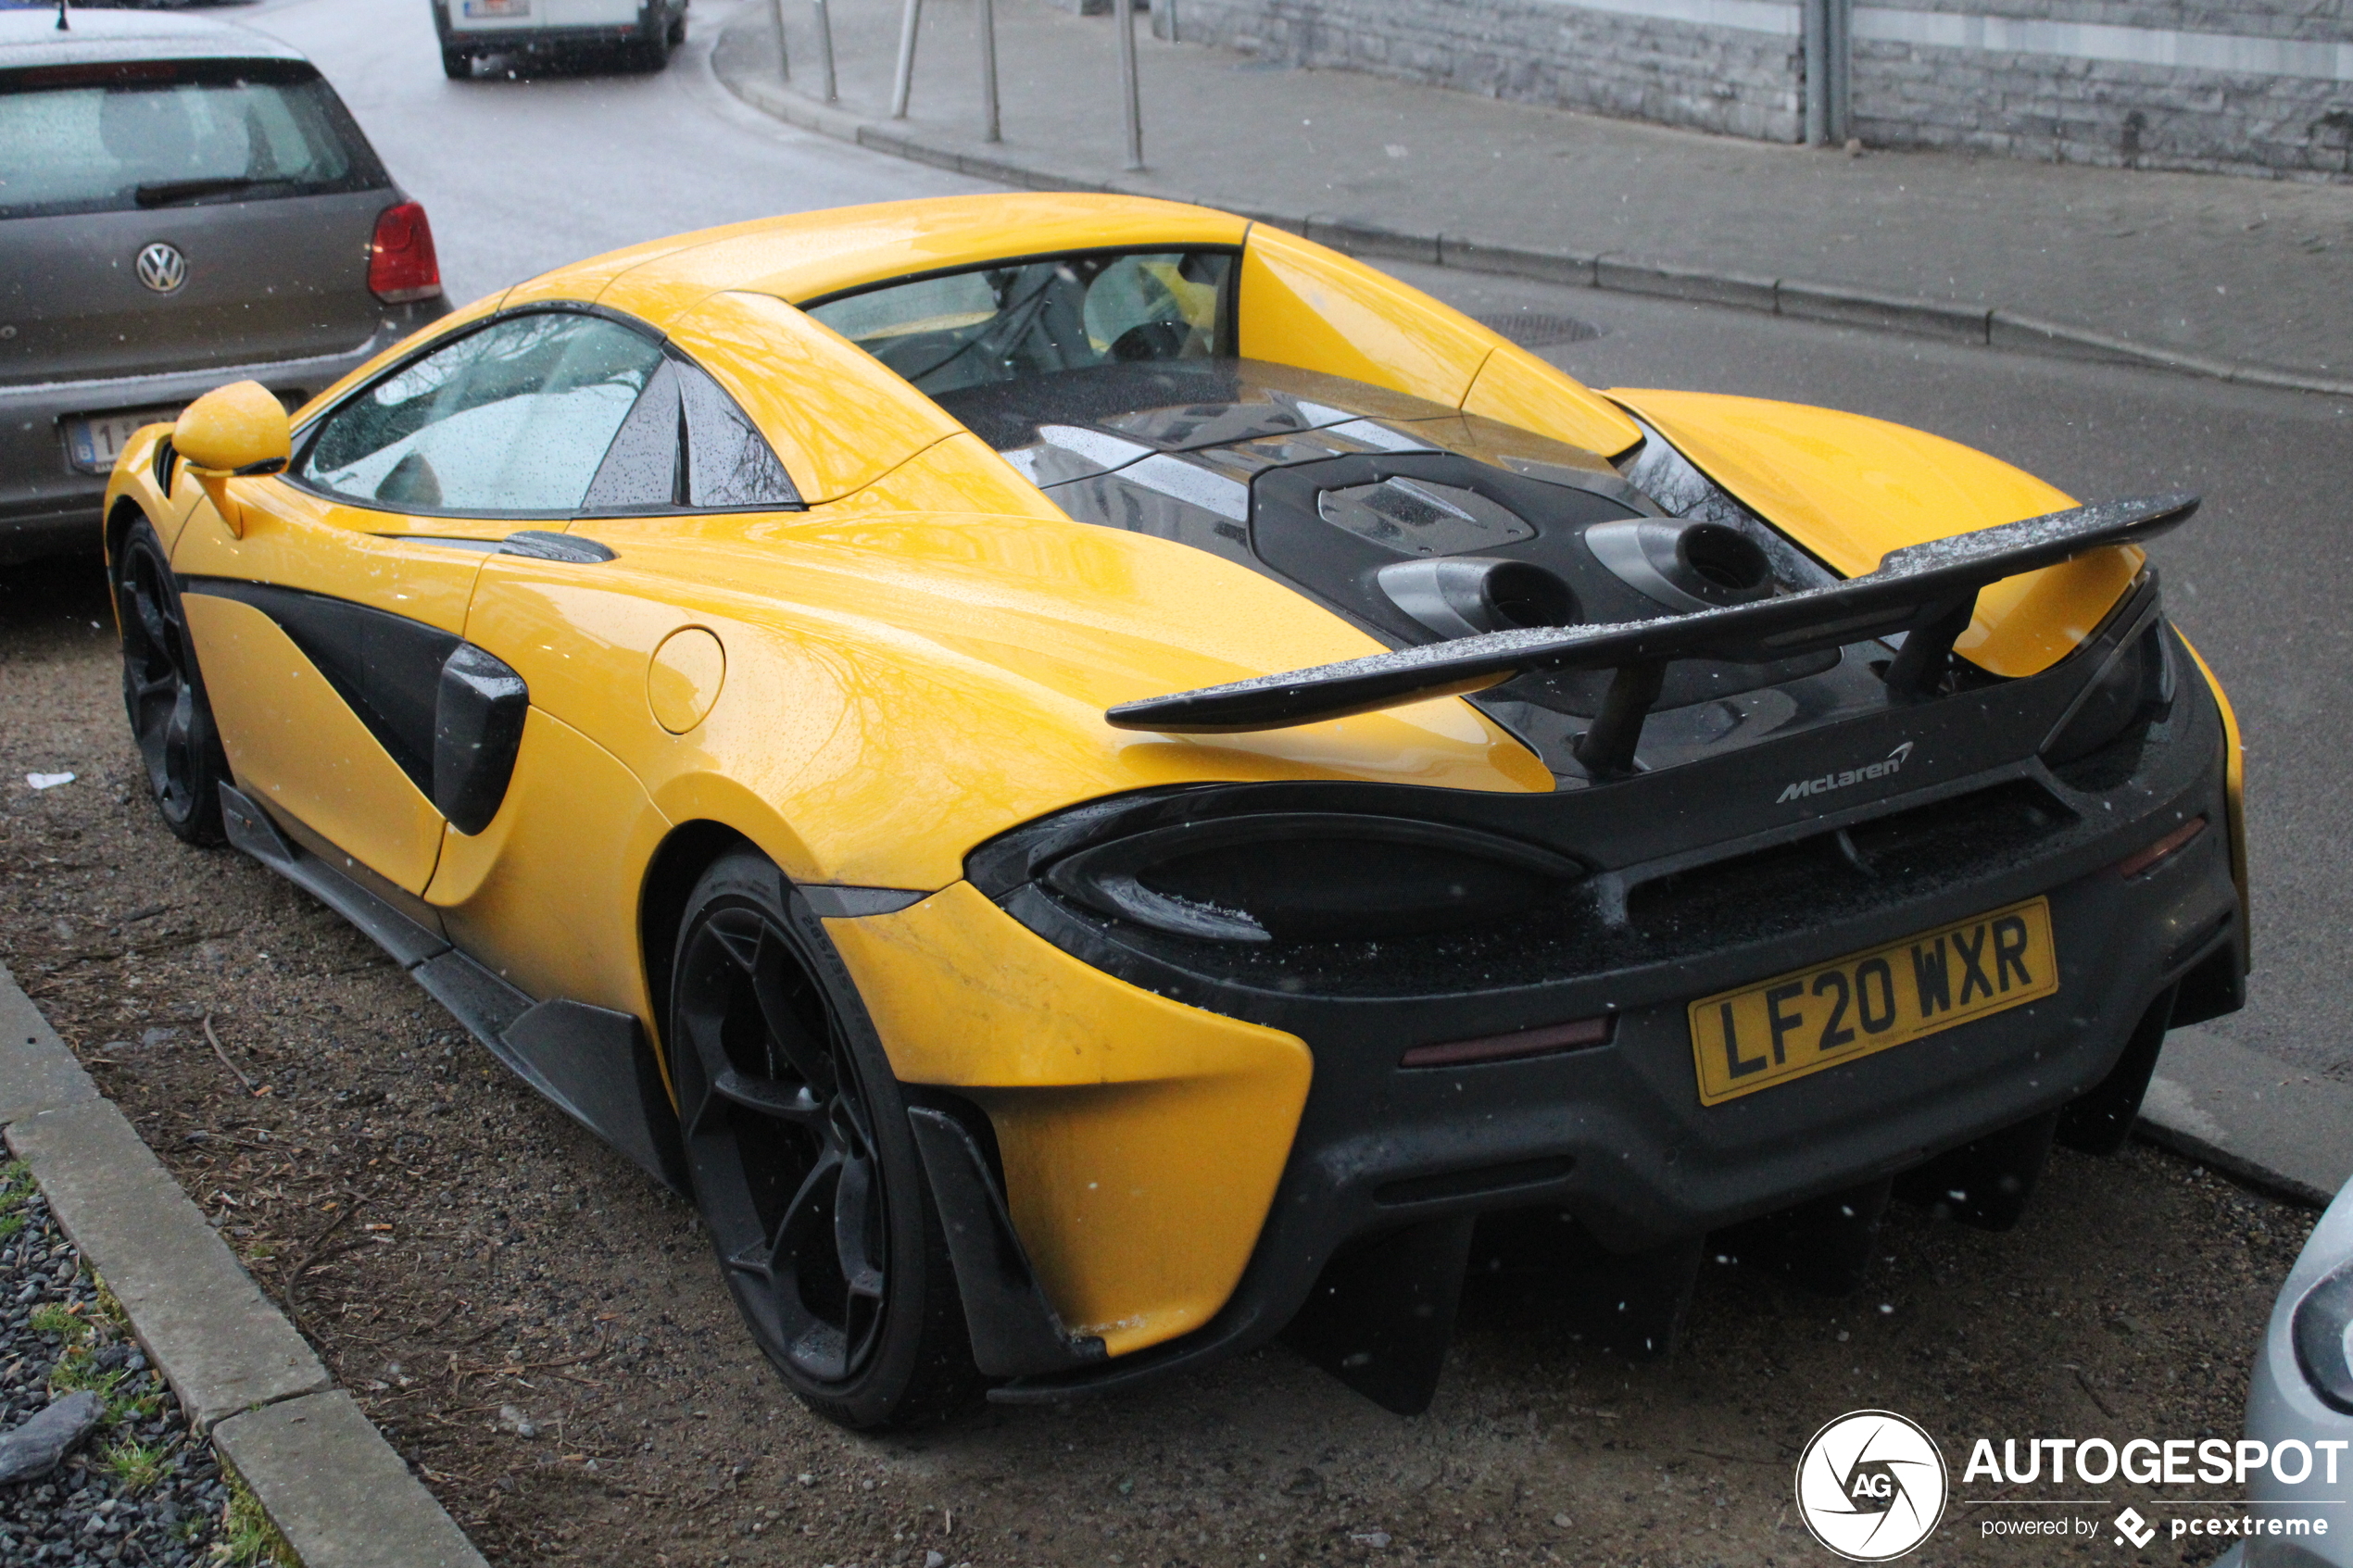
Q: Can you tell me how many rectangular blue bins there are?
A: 0